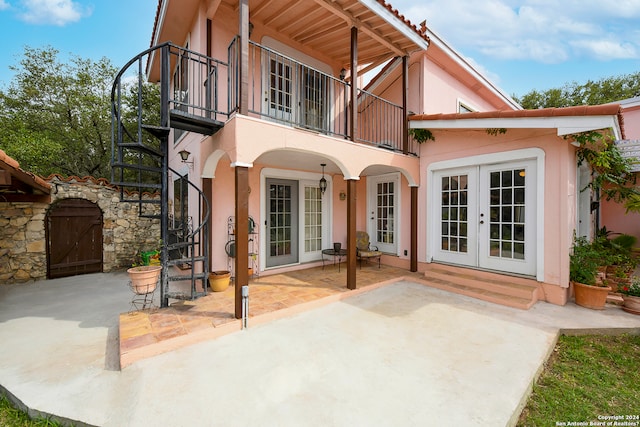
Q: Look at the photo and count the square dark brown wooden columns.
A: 8